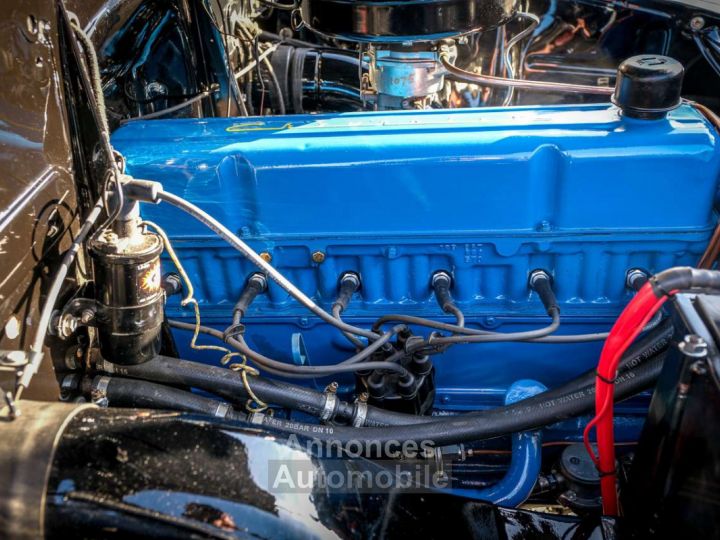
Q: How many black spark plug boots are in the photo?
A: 6